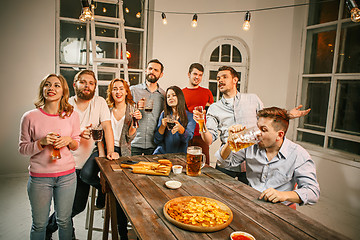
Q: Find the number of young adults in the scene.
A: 8